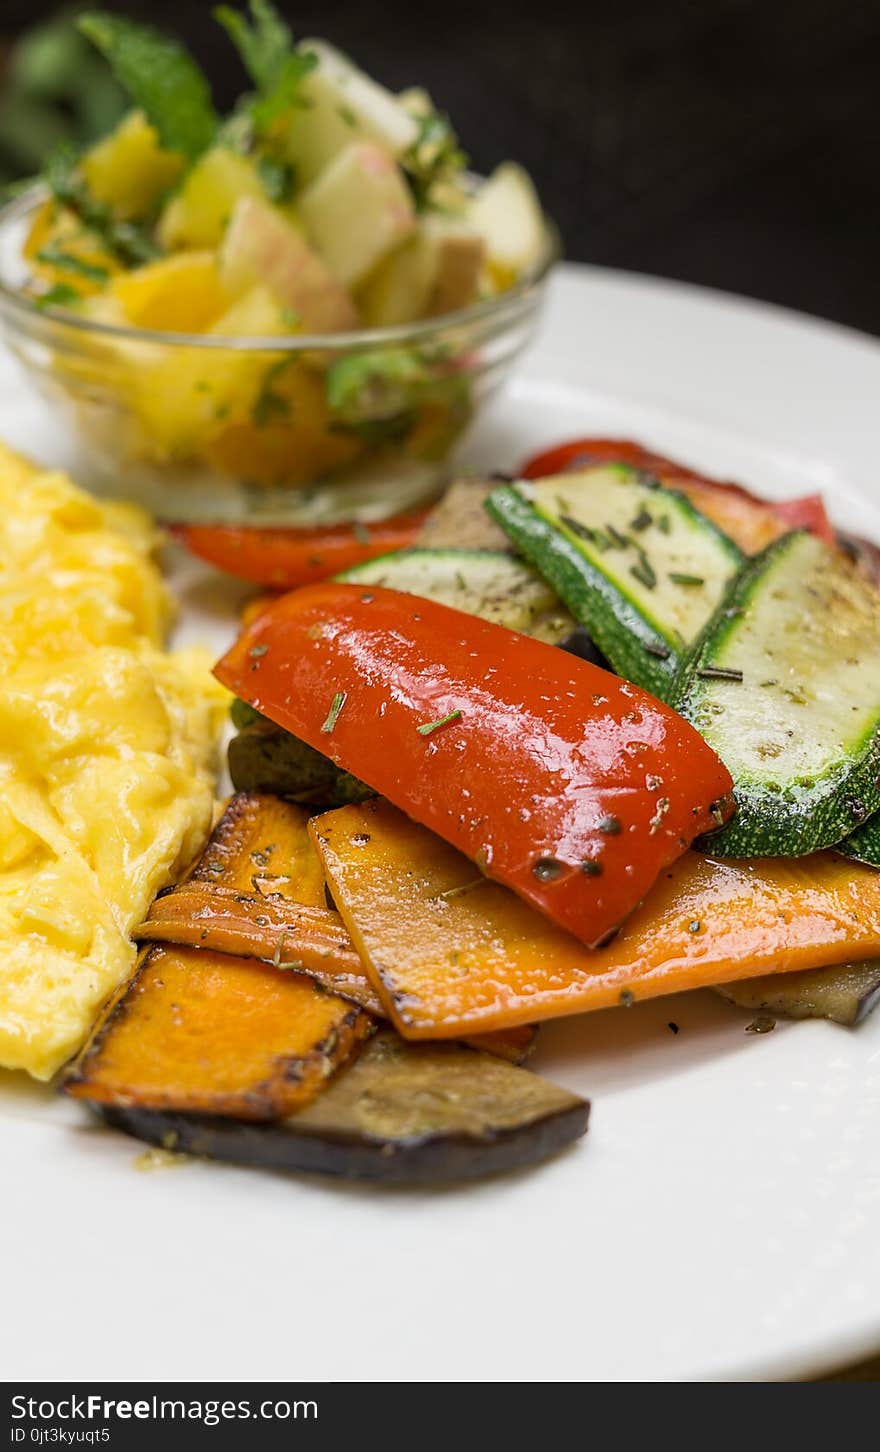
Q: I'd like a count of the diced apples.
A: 5